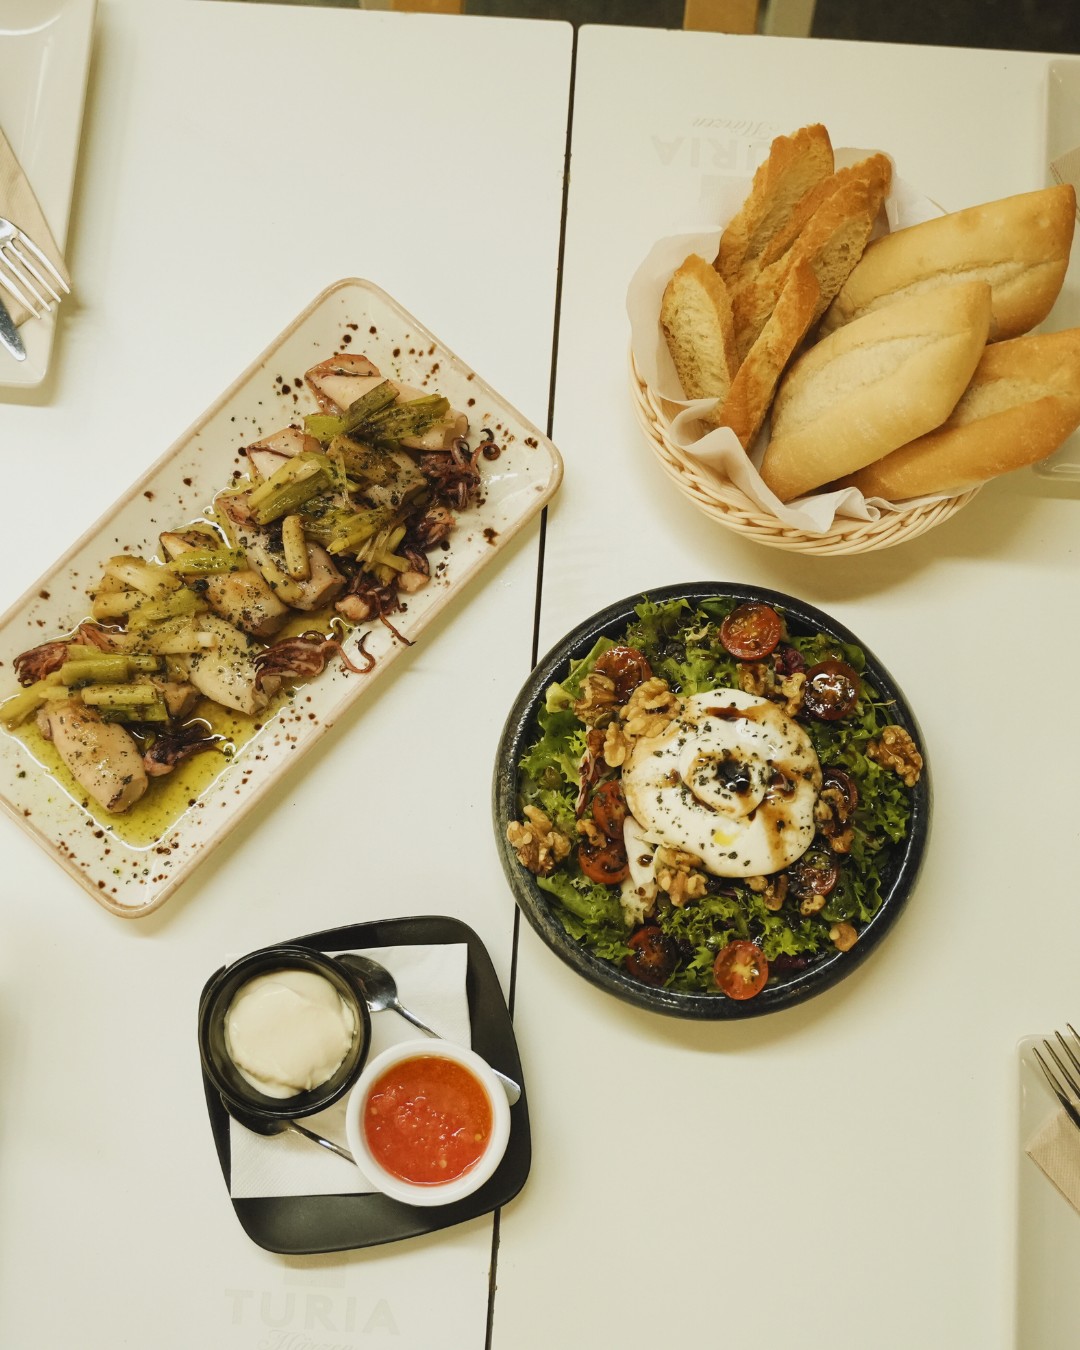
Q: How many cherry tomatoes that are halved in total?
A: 9